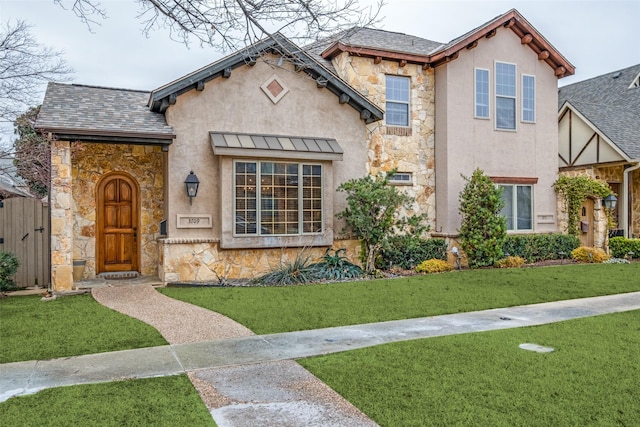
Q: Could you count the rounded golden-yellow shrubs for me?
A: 3